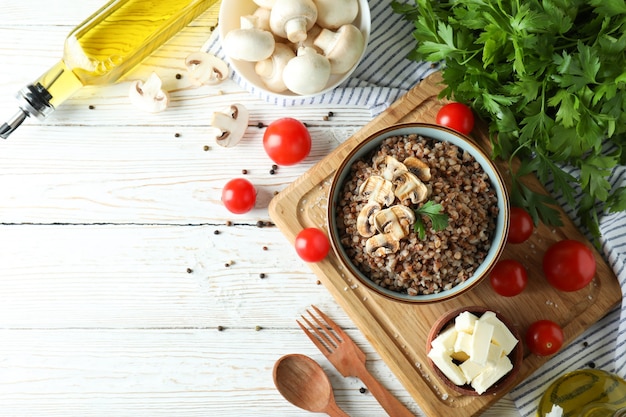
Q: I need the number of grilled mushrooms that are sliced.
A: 7